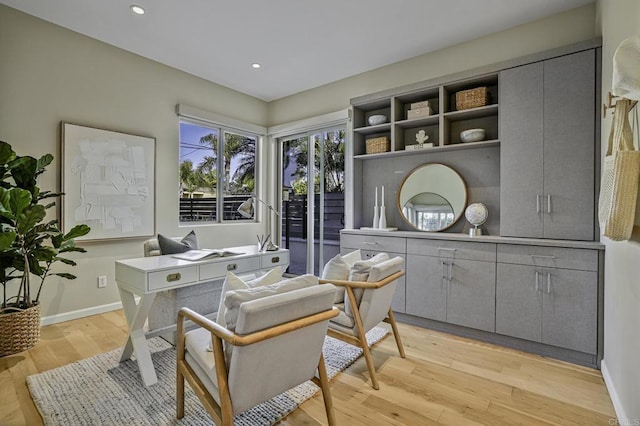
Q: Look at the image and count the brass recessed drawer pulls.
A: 3